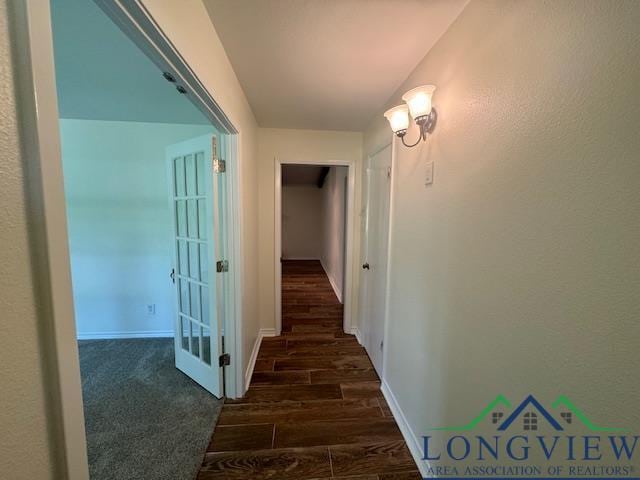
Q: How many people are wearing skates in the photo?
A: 0